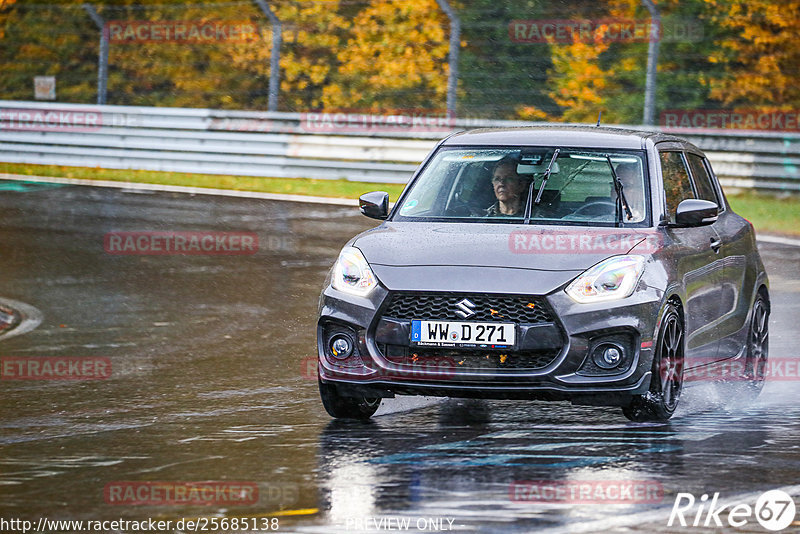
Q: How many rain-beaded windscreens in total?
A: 1